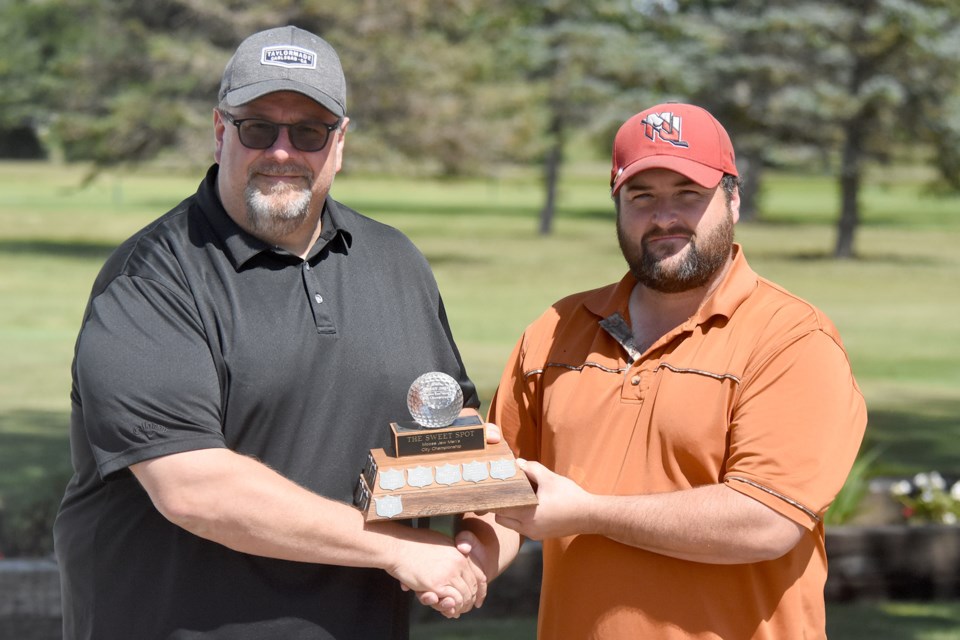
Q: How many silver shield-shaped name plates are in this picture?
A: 6